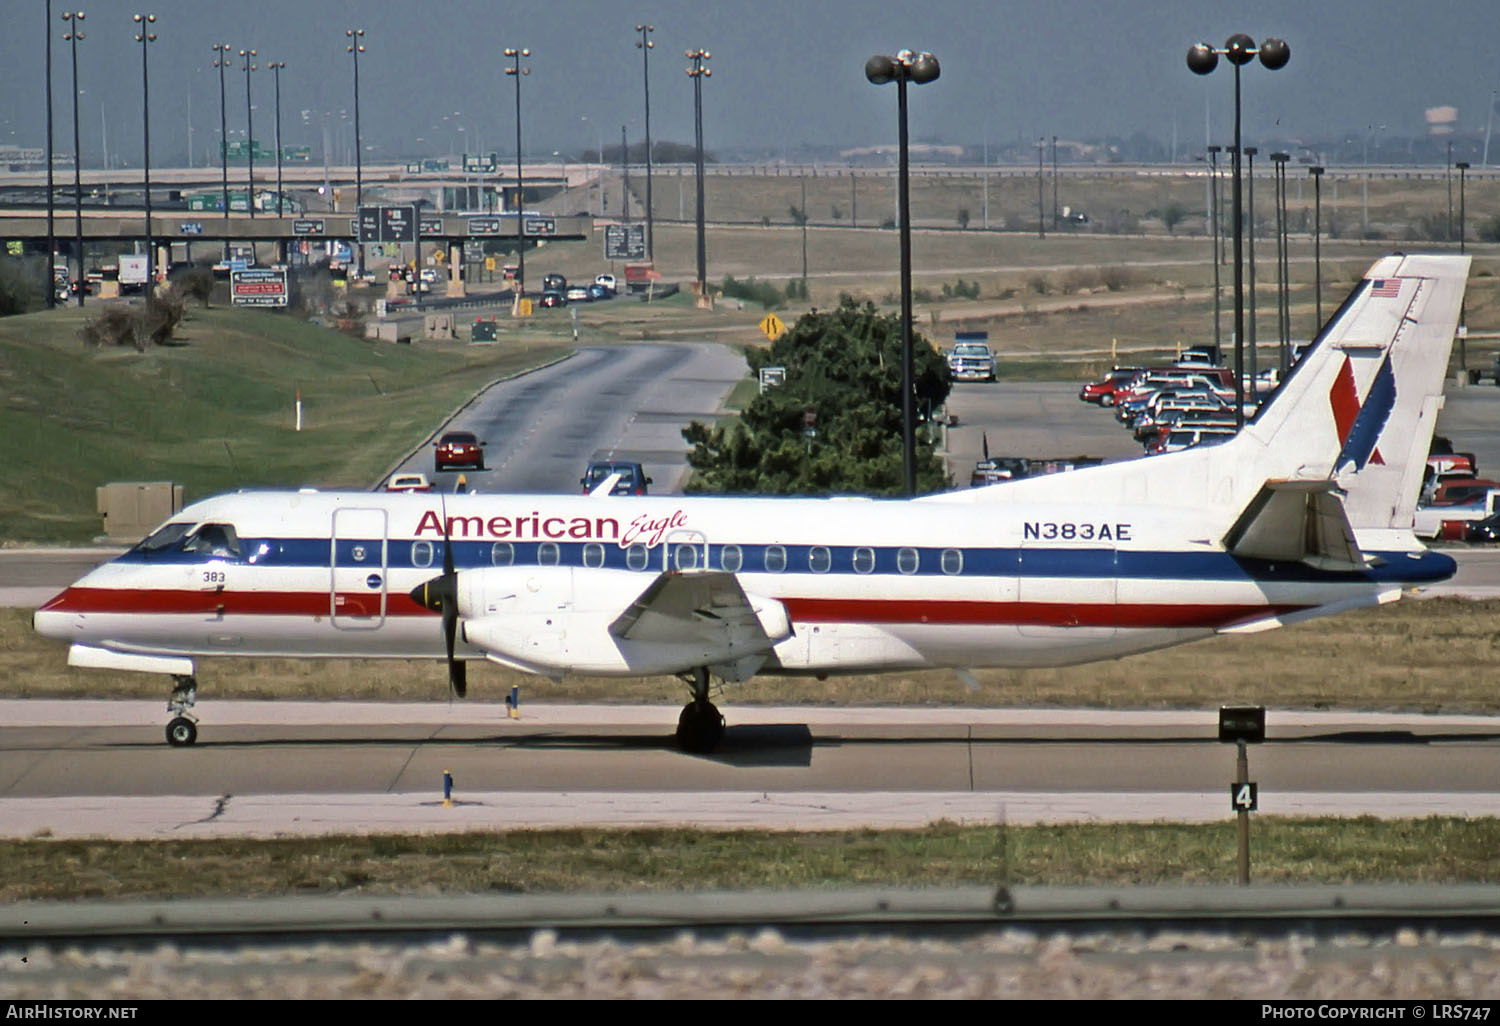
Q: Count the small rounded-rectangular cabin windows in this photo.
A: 12